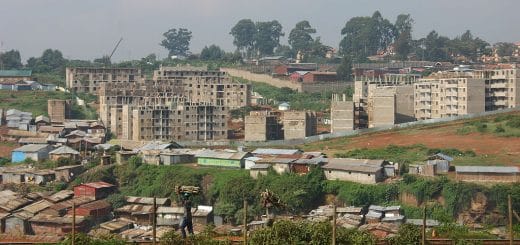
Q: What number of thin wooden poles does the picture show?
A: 6